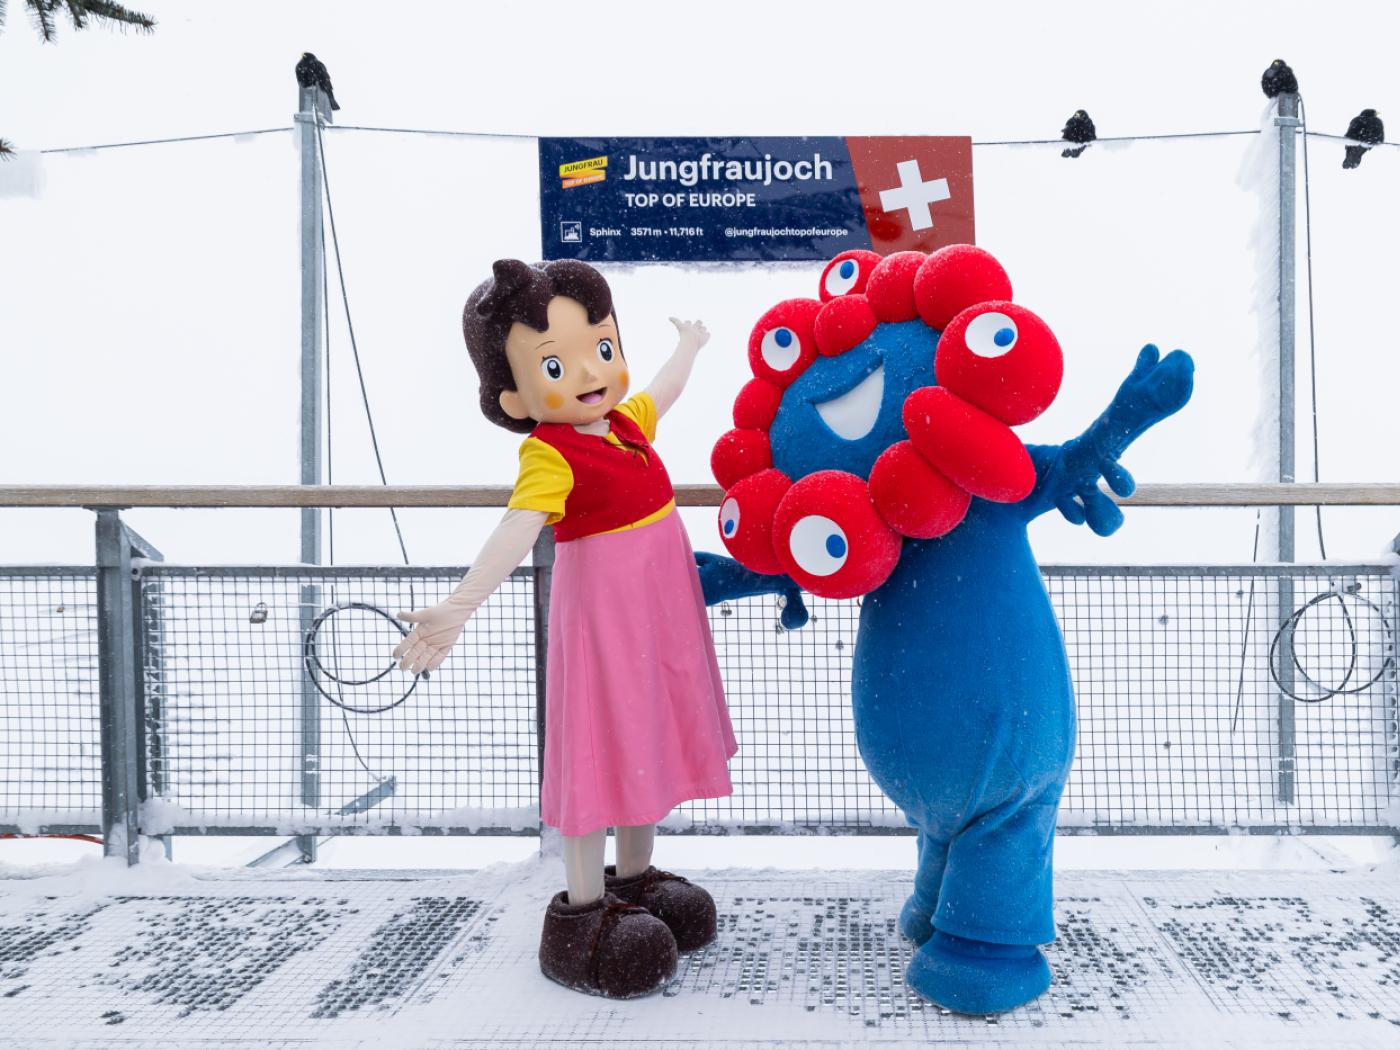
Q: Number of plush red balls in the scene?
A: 12